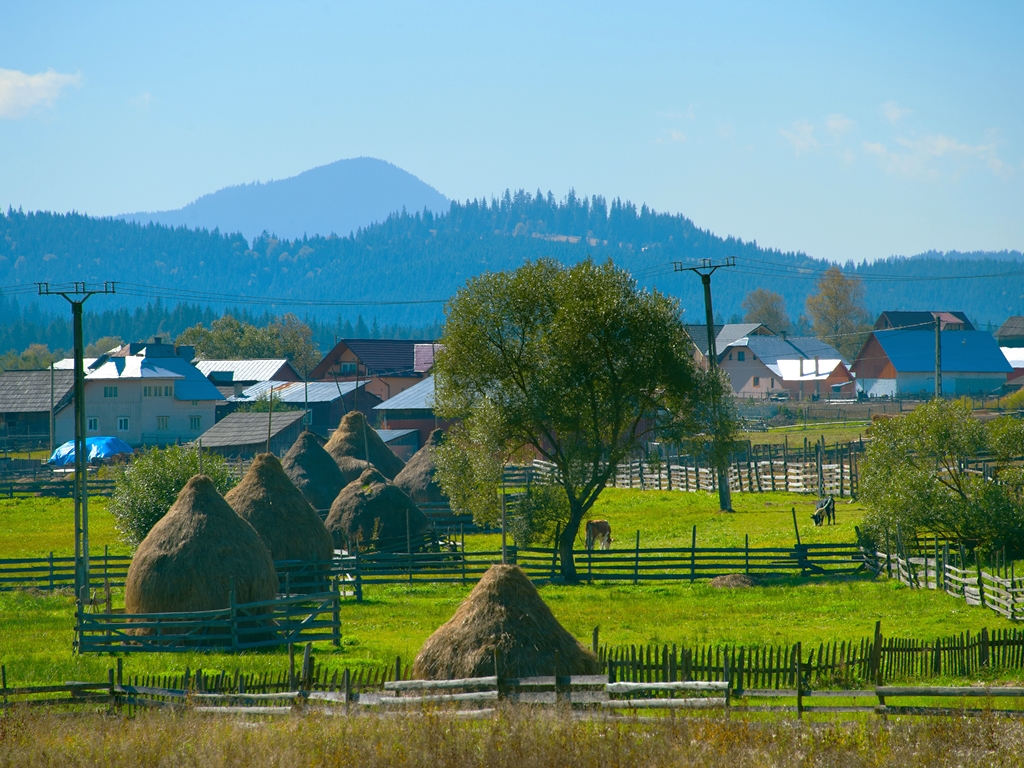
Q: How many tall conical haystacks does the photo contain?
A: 7